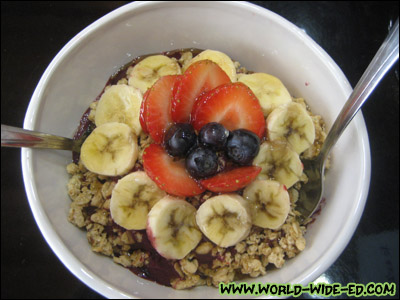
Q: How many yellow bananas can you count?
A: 11